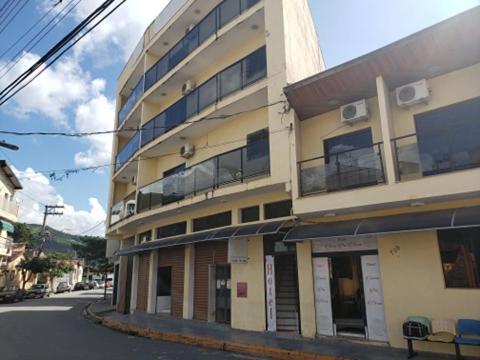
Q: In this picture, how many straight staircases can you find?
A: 1